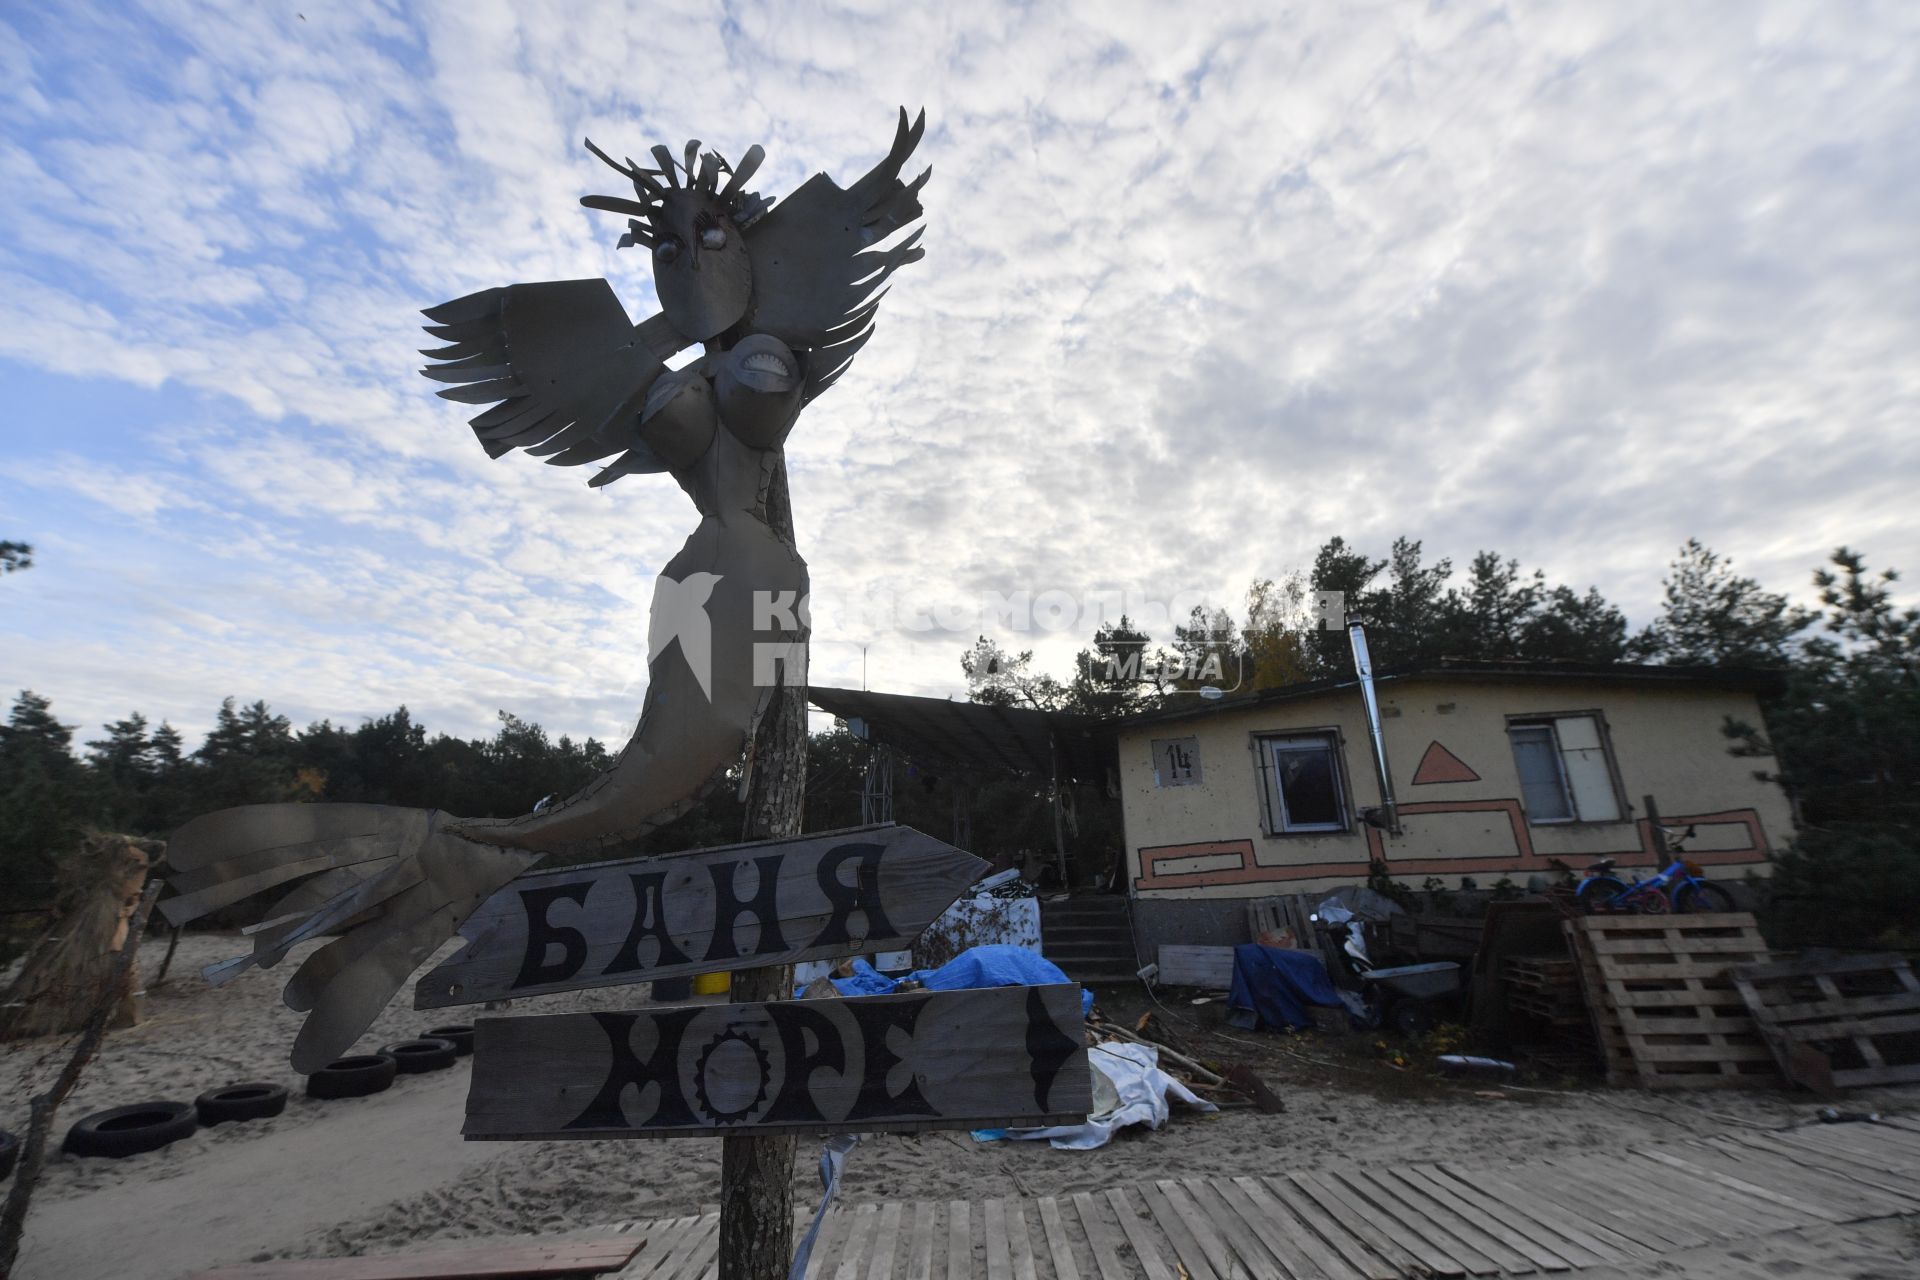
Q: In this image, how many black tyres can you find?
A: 6